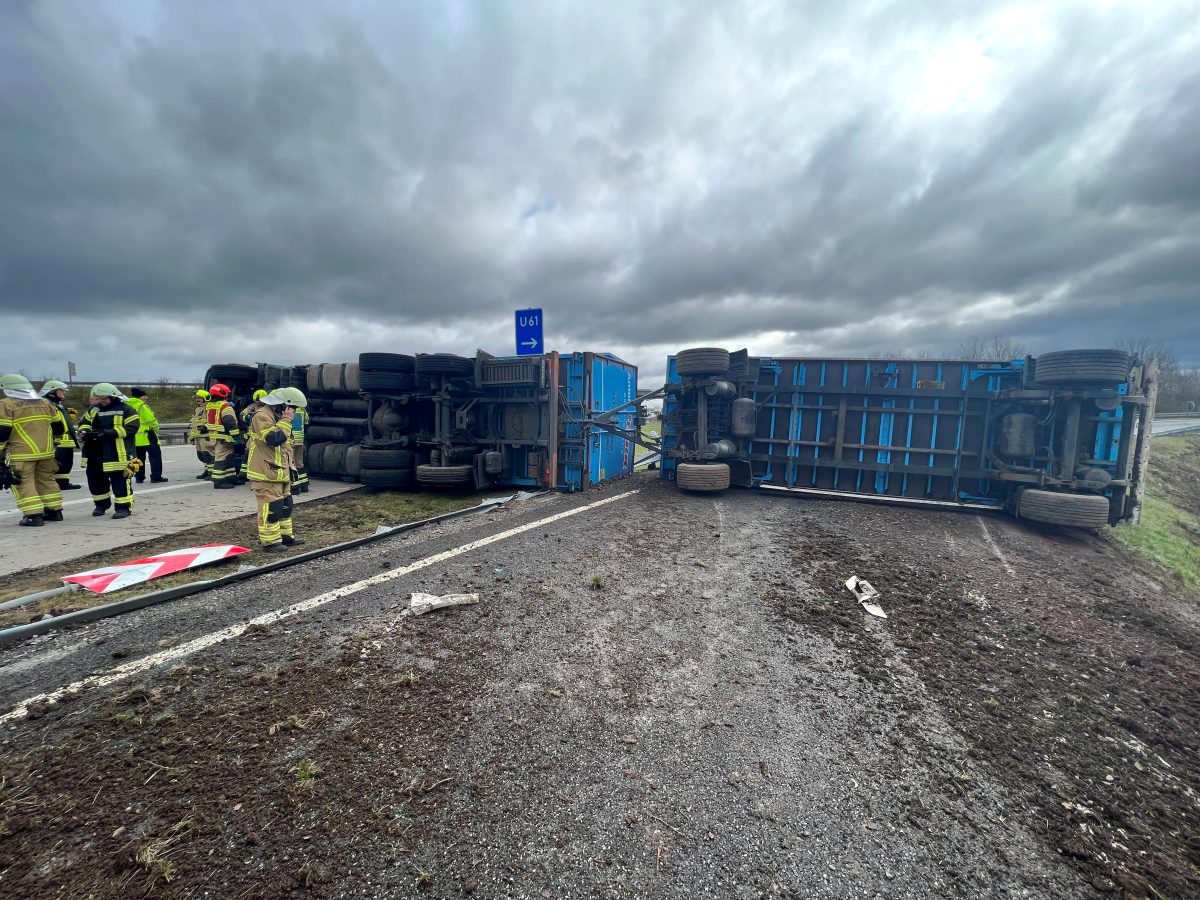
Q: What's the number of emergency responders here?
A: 9